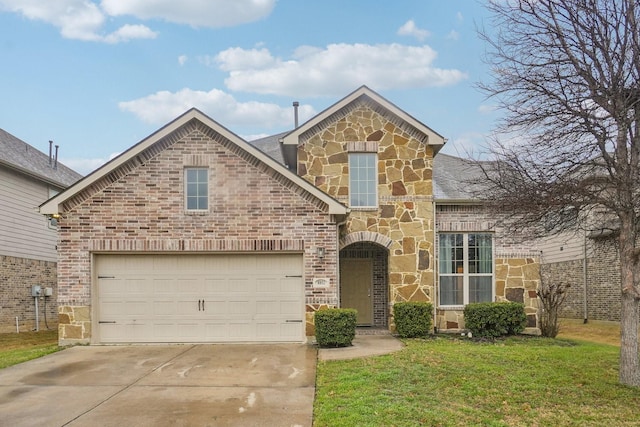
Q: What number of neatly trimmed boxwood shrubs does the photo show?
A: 3